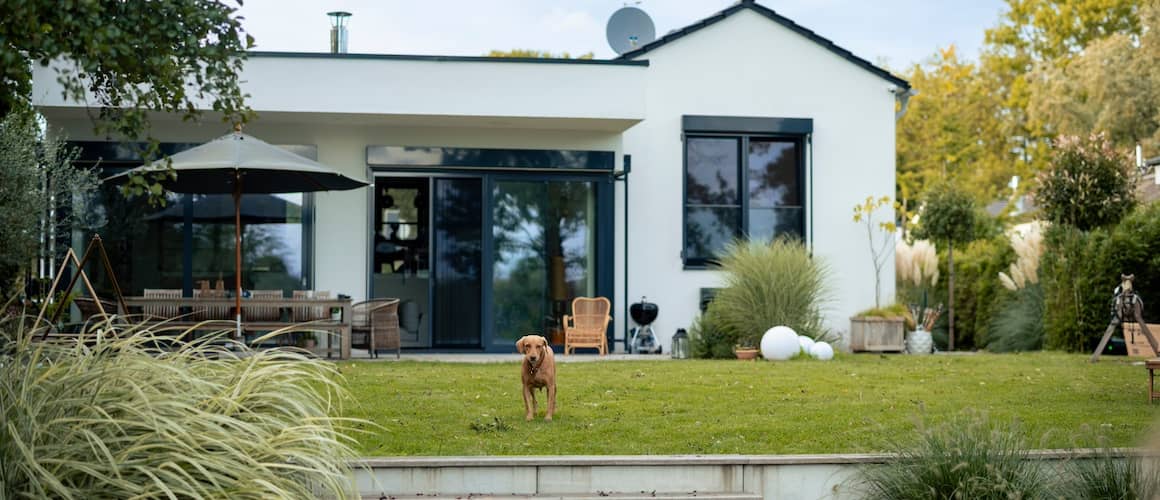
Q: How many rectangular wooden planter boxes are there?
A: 1